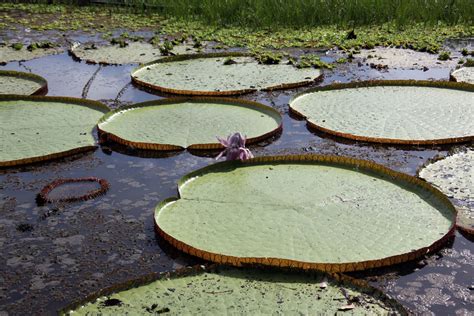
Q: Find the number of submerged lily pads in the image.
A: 1